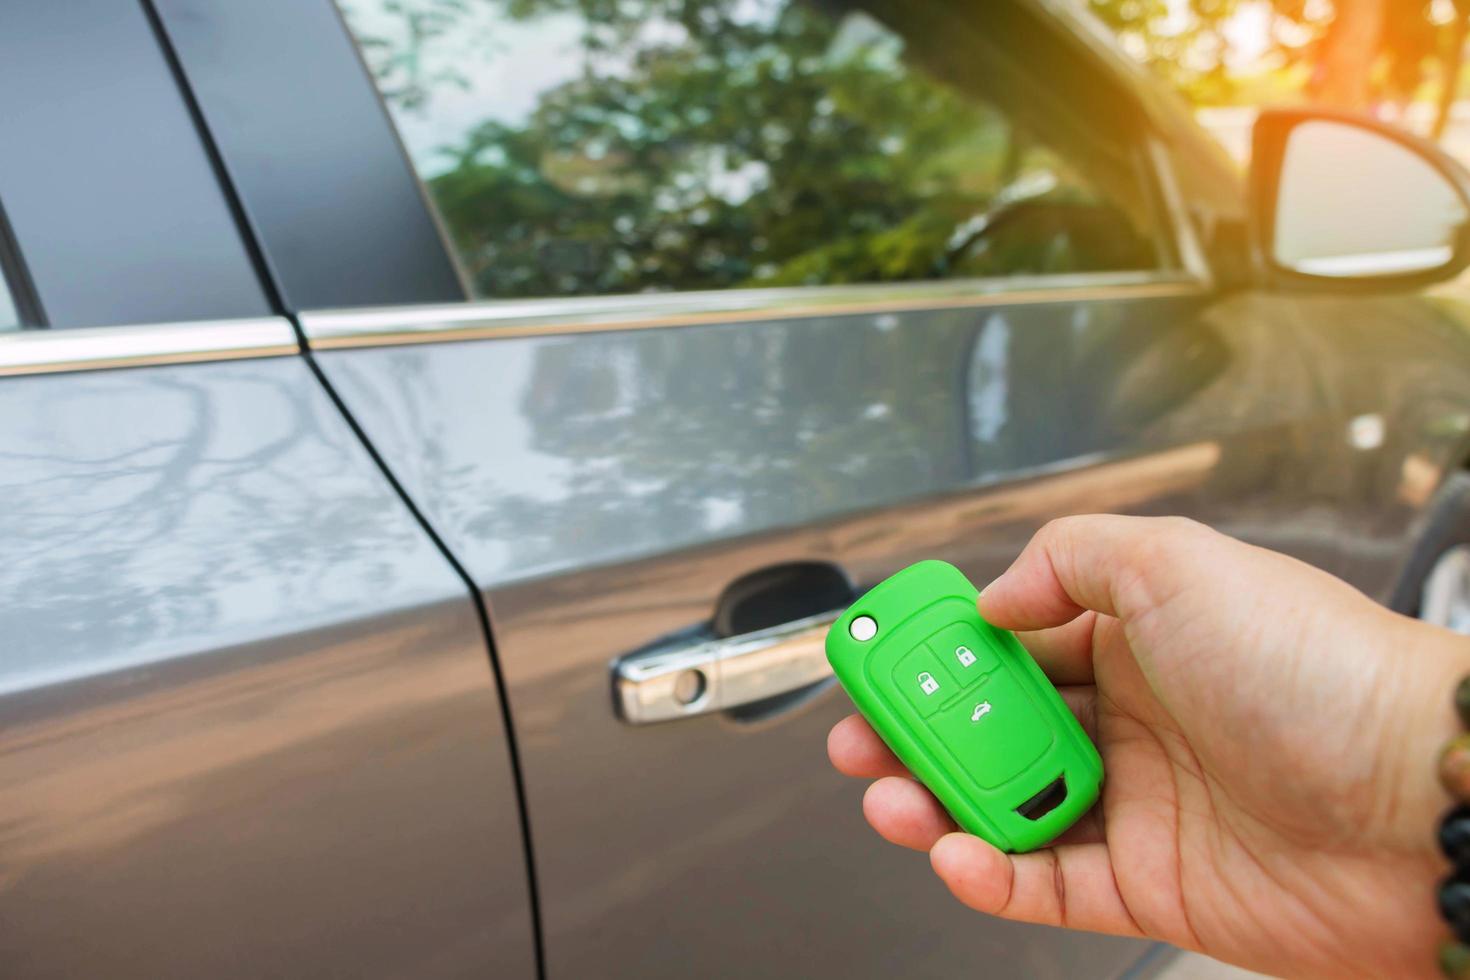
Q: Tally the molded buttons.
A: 3